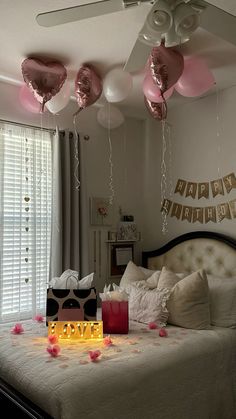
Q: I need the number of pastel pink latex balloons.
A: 3